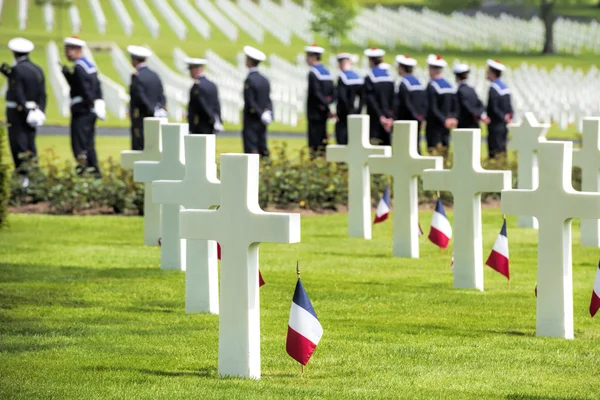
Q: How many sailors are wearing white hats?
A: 12